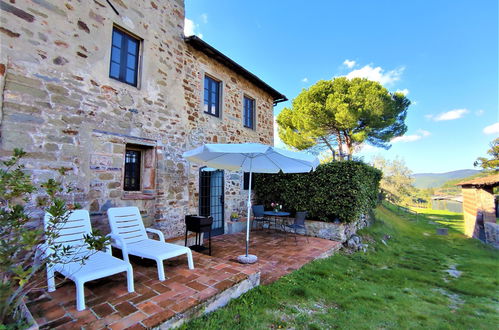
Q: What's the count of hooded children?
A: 0